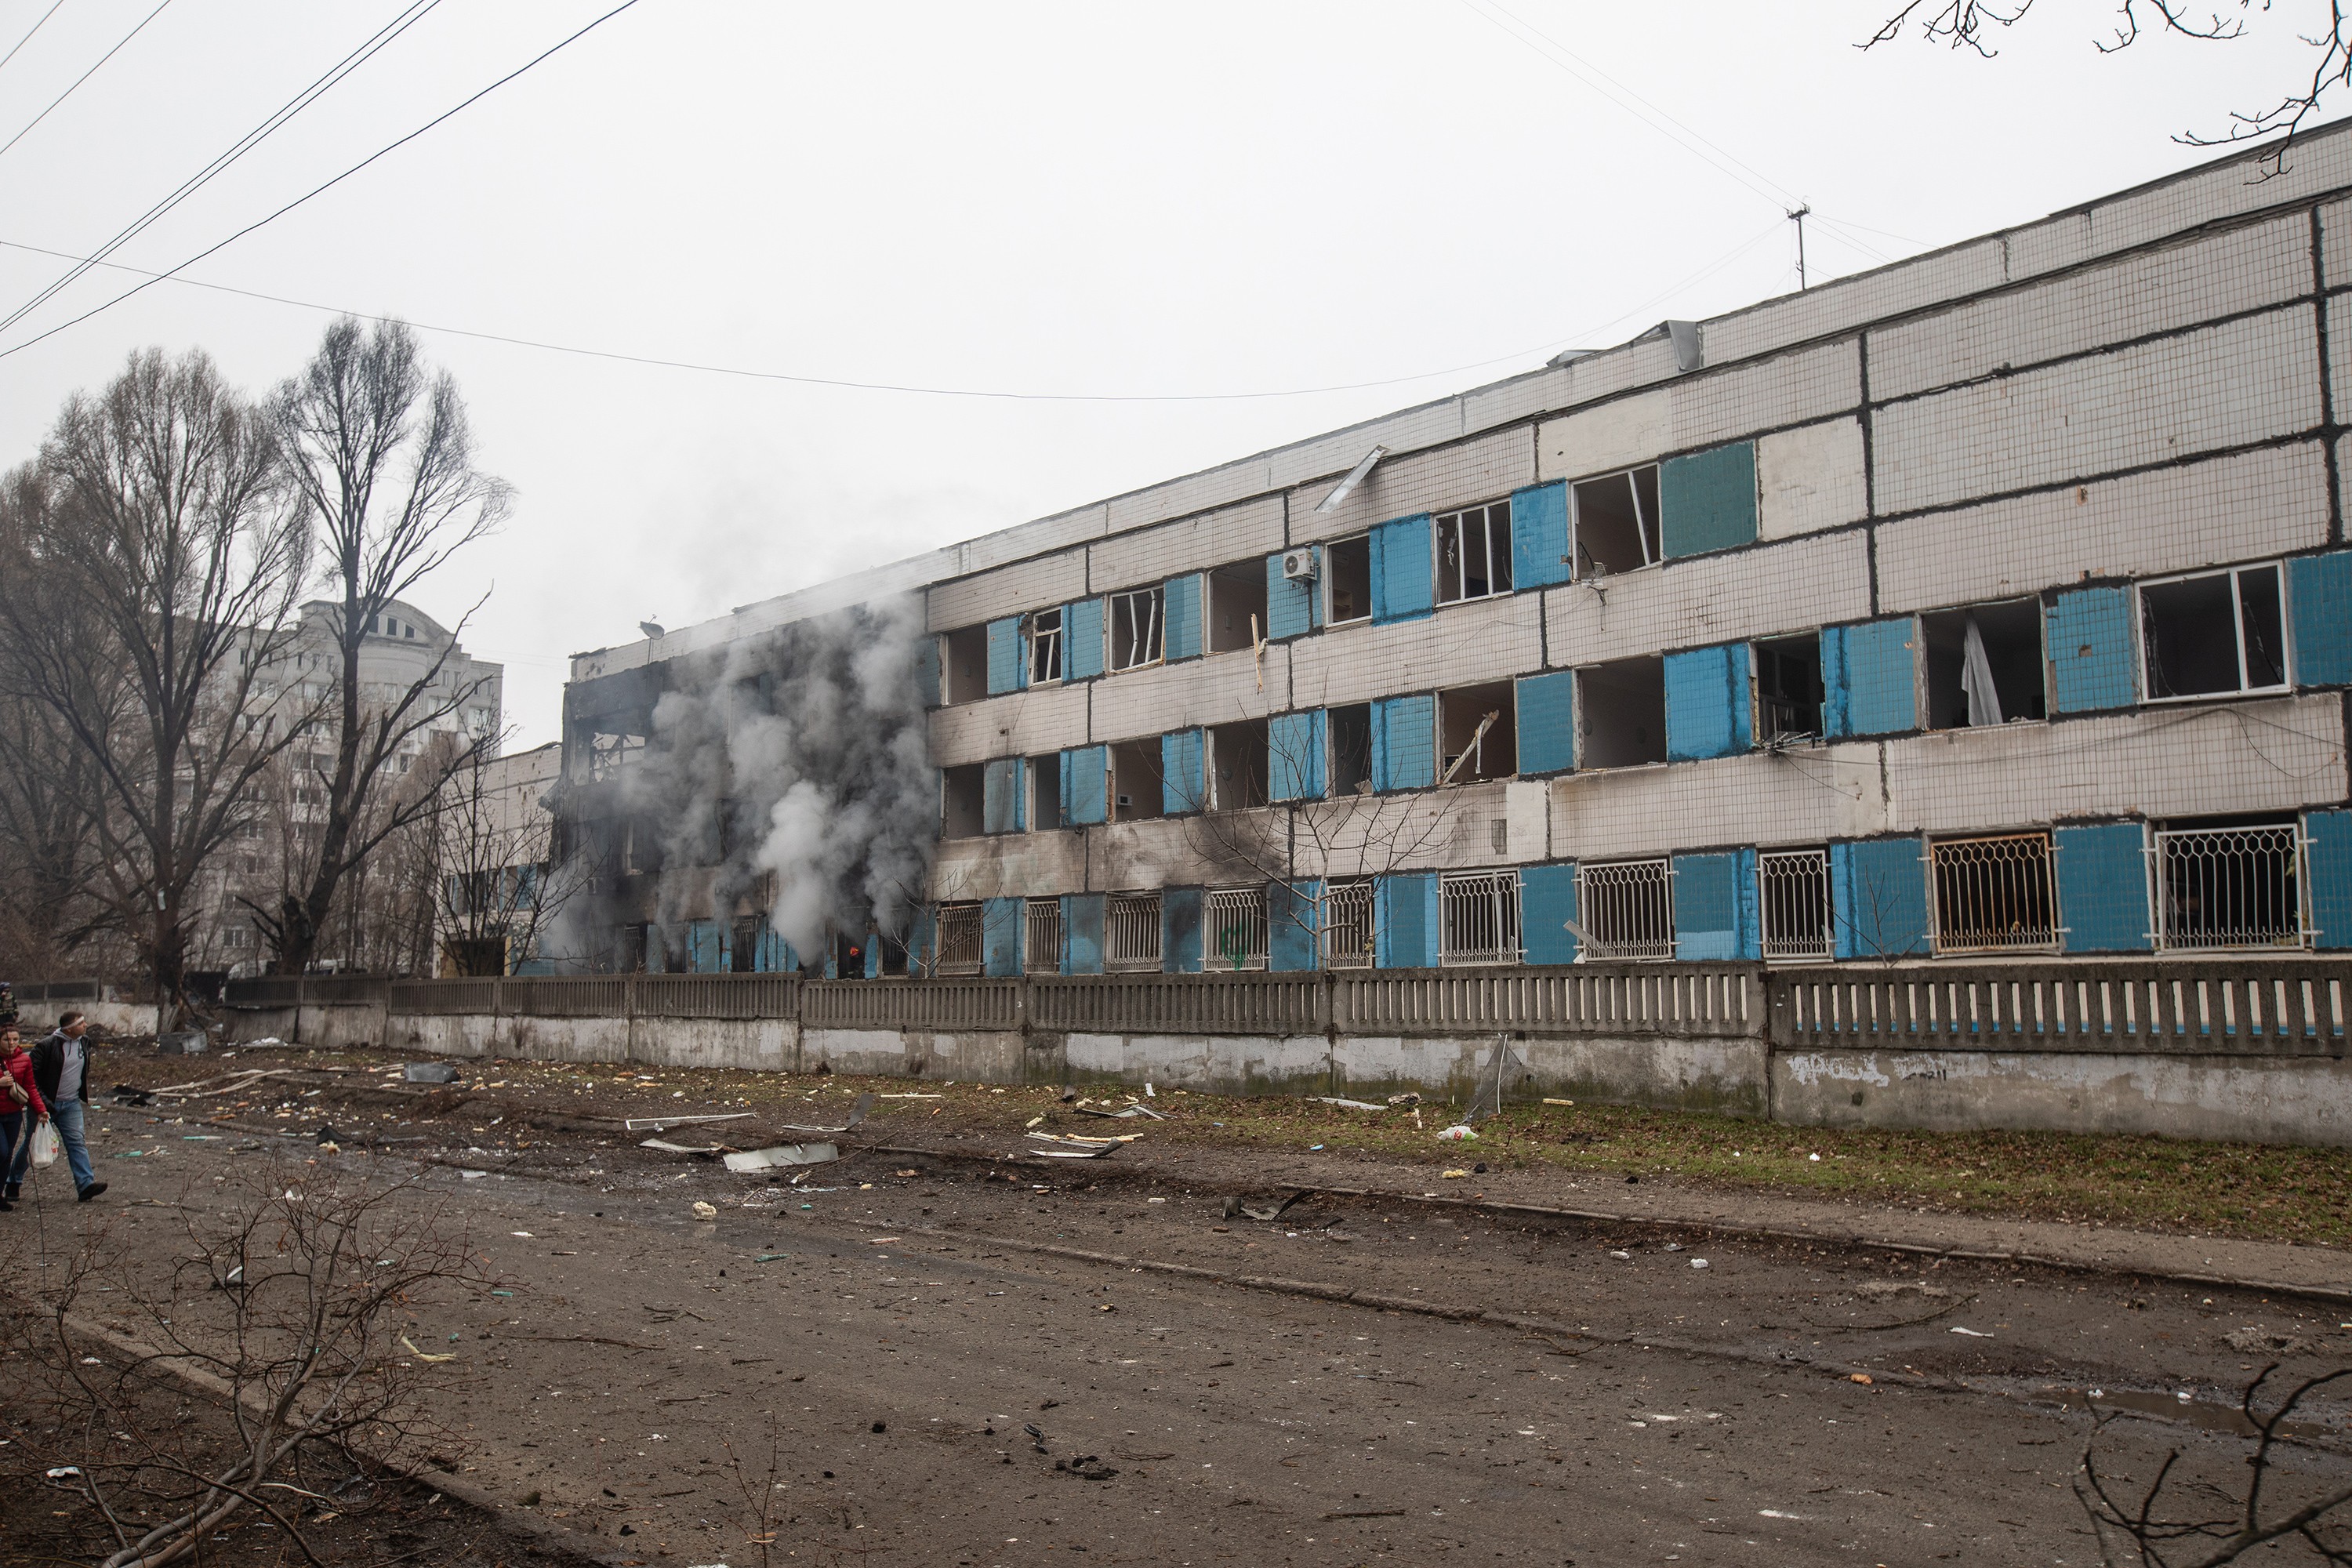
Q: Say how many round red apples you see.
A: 0